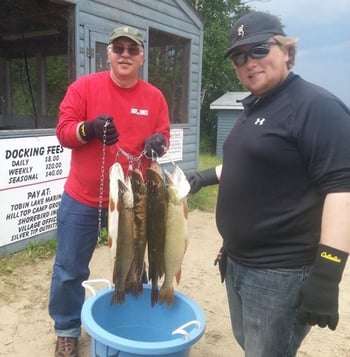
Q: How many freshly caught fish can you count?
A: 5